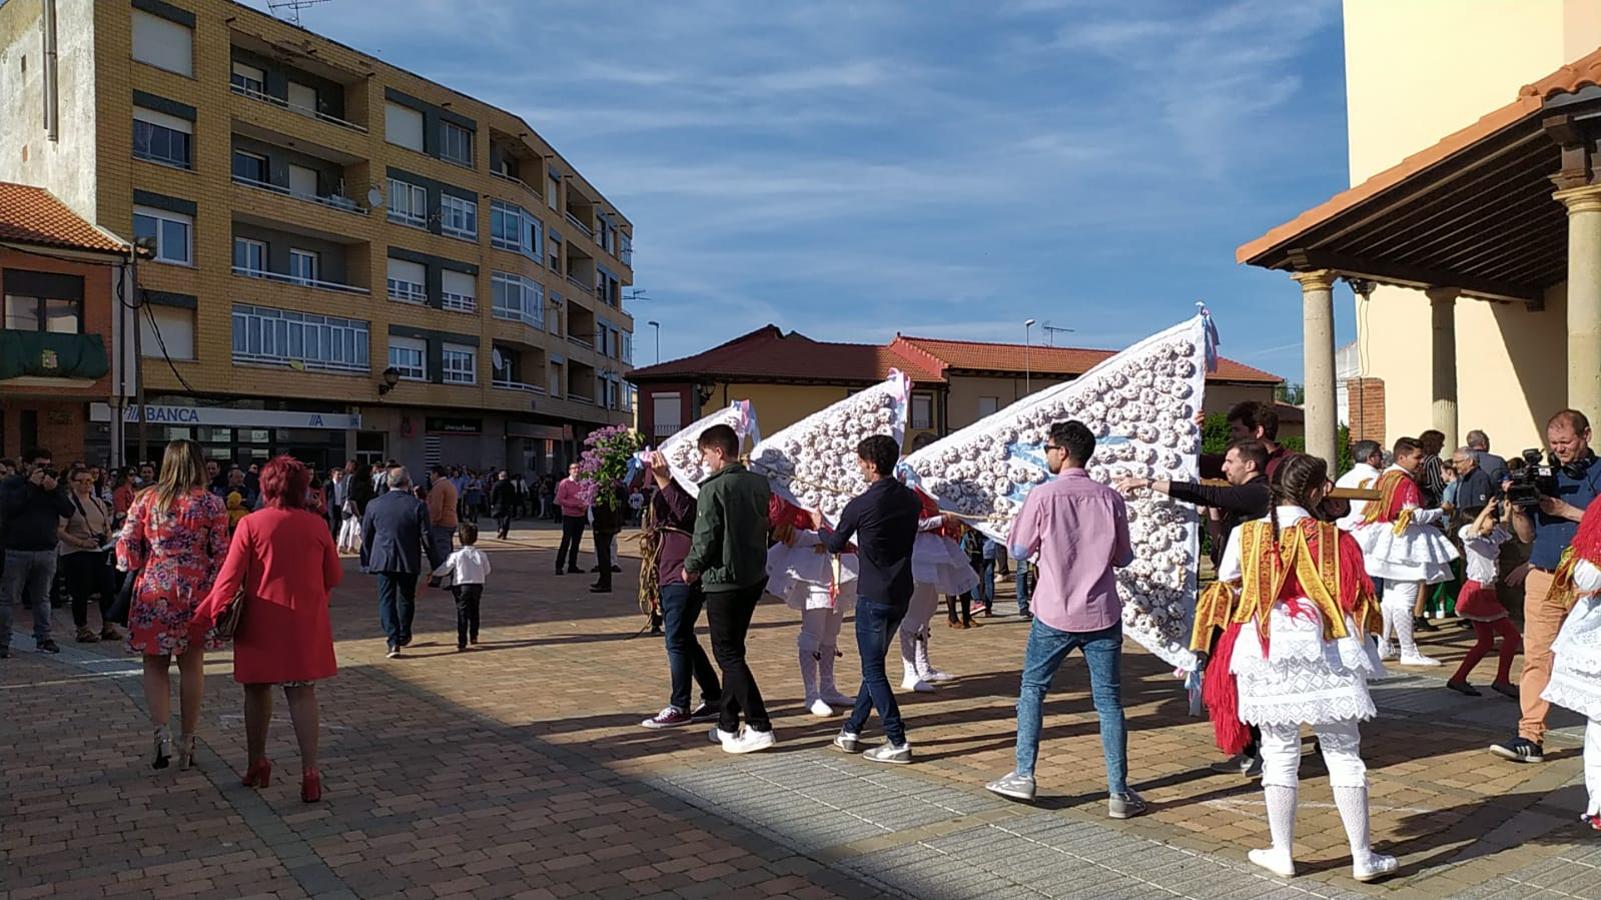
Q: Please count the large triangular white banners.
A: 3